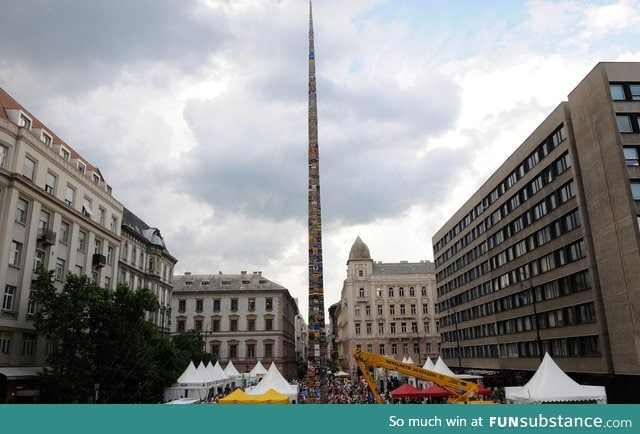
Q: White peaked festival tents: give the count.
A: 12